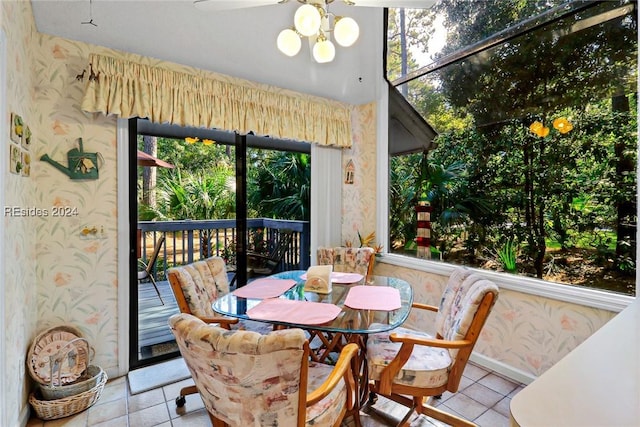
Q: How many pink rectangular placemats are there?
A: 4